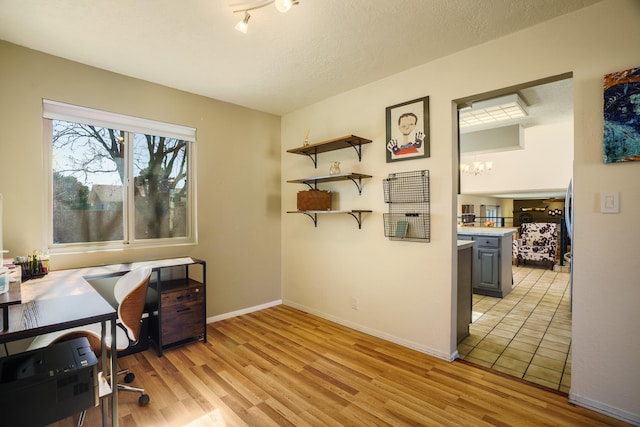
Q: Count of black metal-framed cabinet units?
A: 1